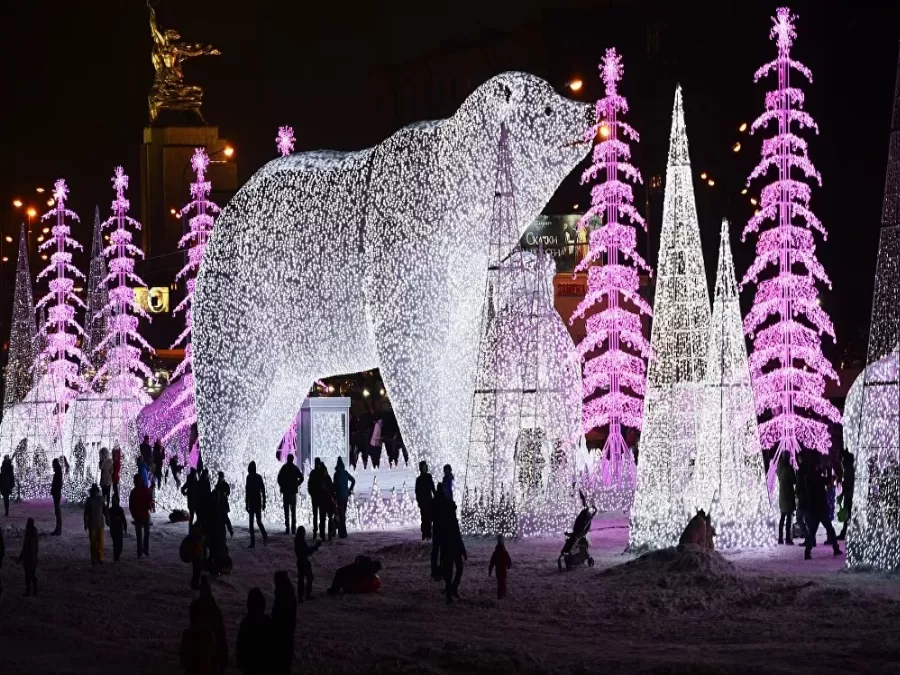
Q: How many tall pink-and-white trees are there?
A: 6